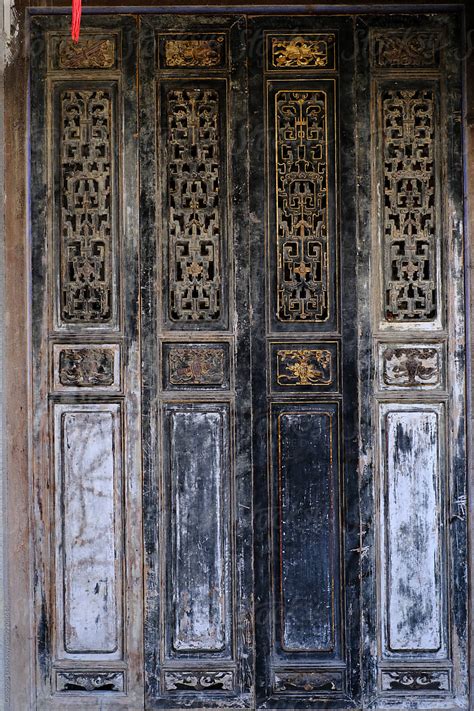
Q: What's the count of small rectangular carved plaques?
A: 12